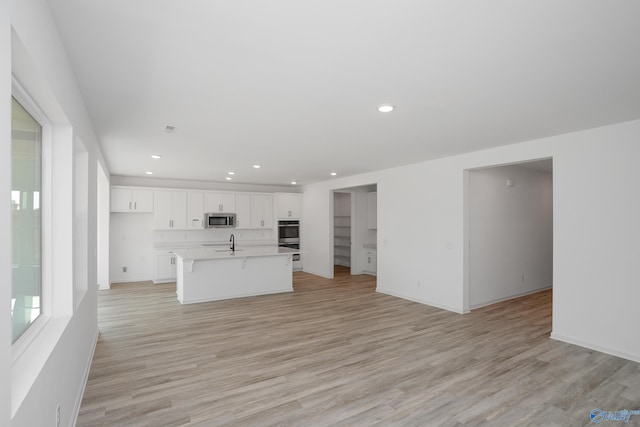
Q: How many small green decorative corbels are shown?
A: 0